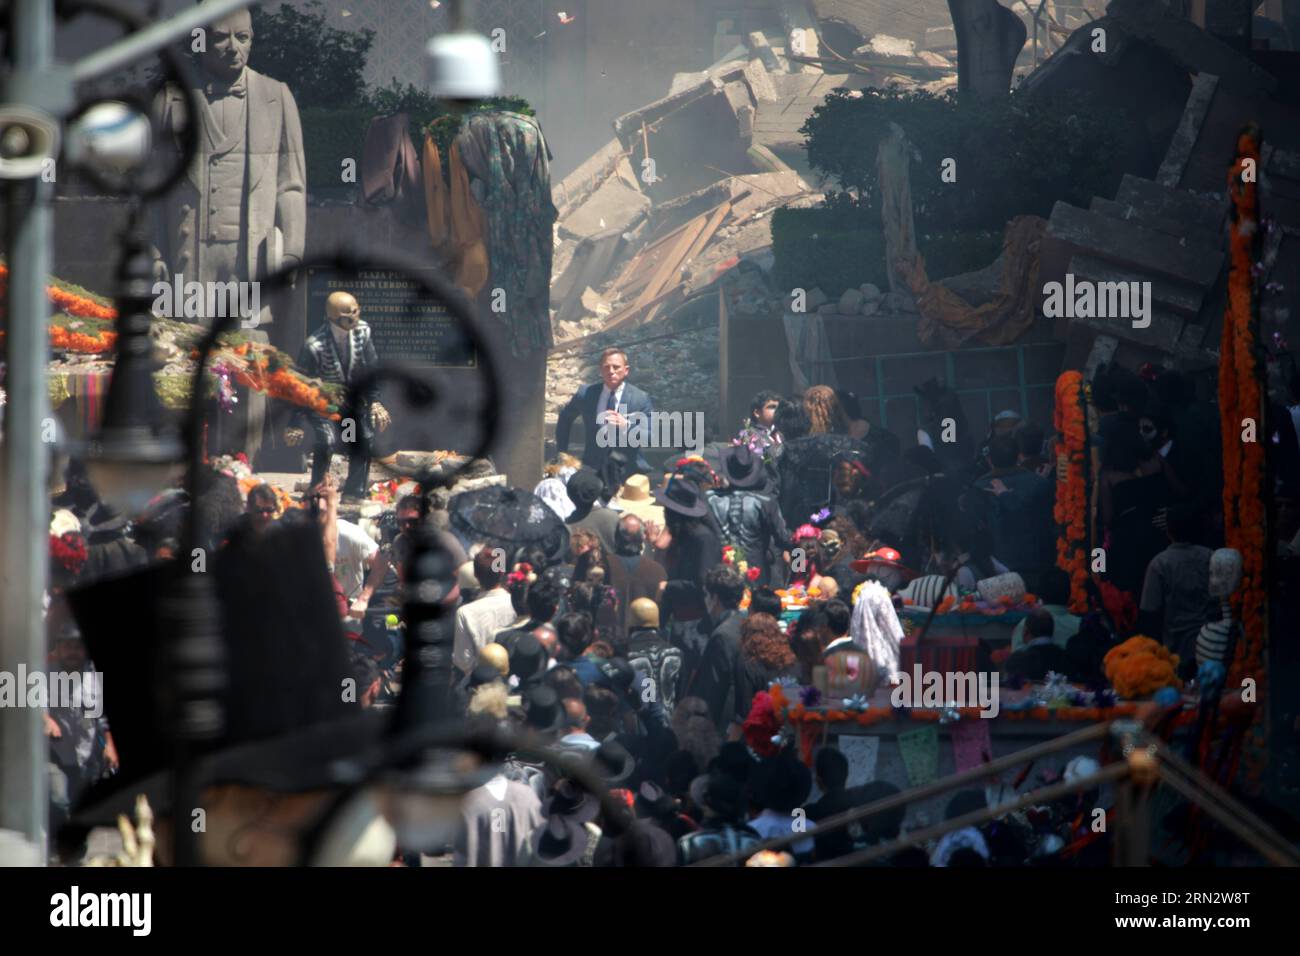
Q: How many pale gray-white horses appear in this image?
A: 0